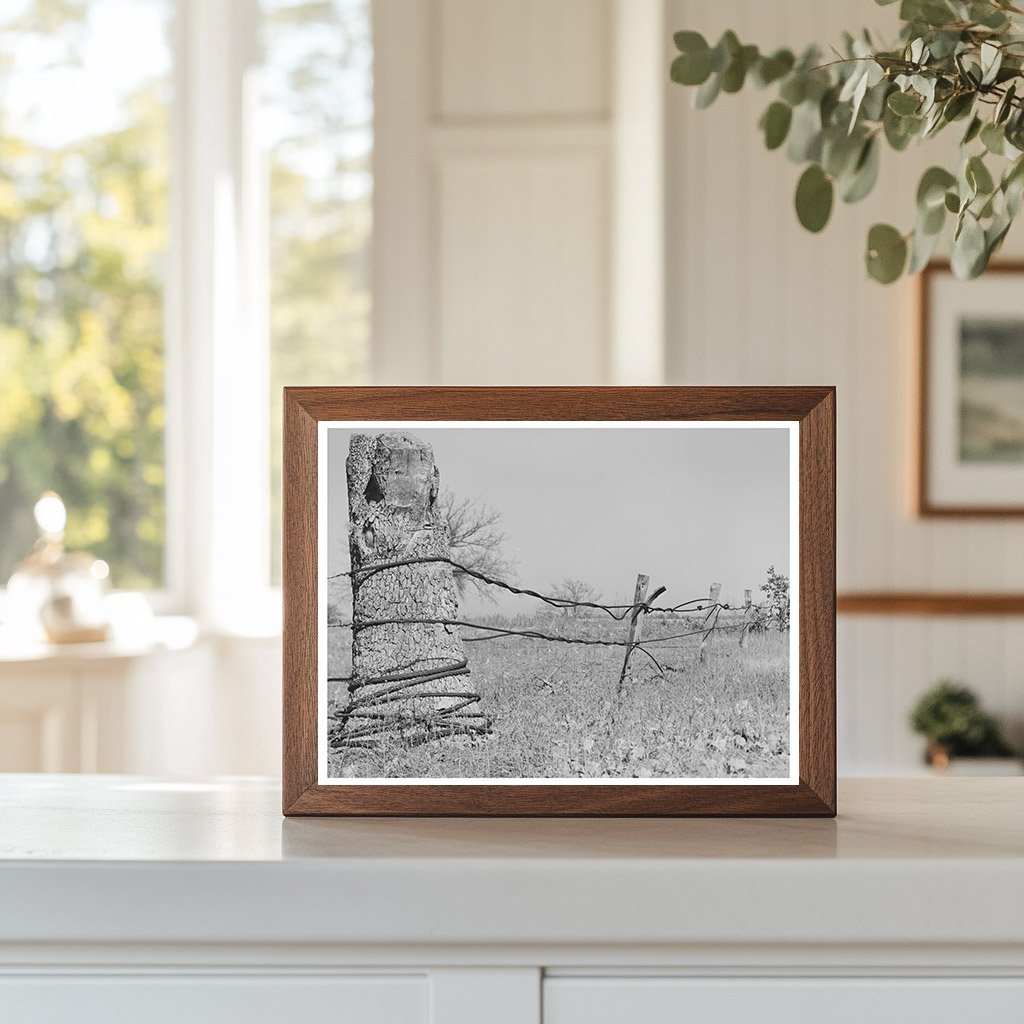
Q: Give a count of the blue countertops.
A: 0